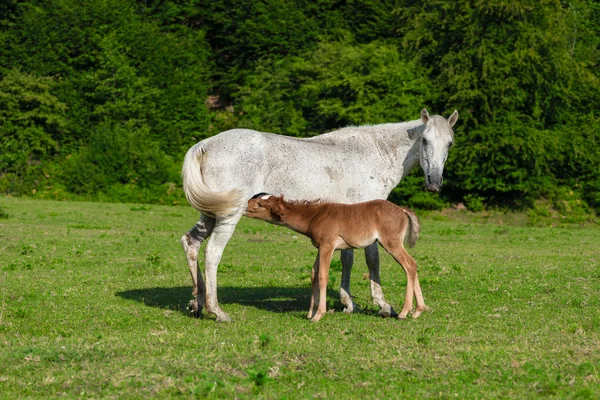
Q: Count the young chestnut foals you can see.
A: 1